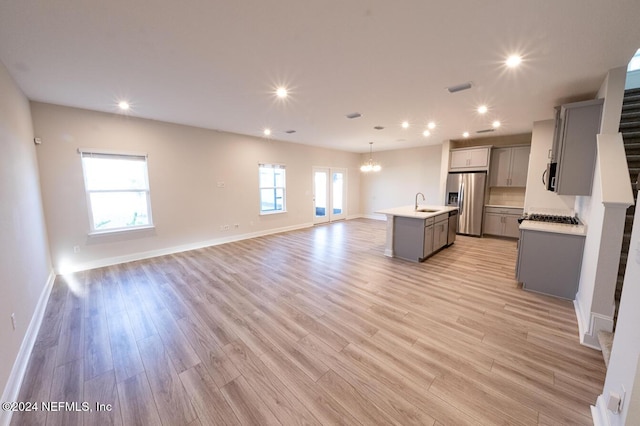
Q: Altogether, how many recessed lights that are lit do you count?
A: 10